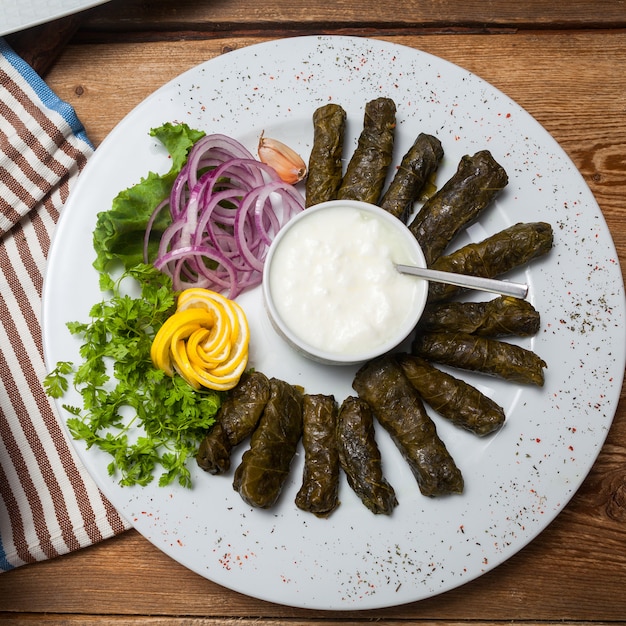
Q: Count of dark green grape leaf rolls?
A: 13